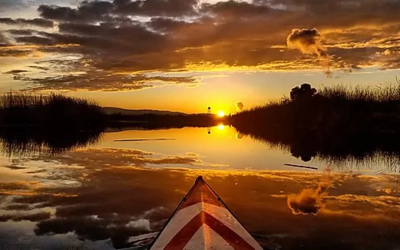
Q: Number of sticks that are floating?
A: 2